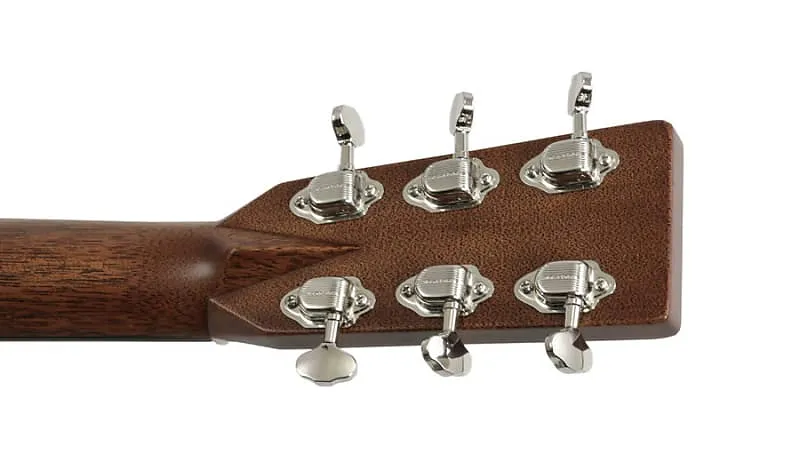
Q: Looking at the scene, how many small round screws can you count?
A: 12